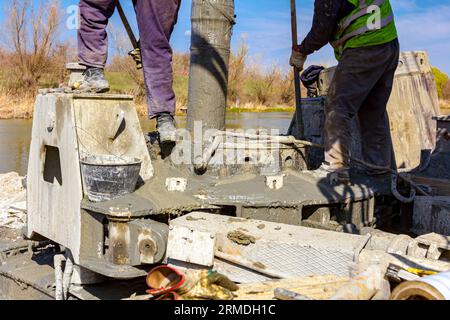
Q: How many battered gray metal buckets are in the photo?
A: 1